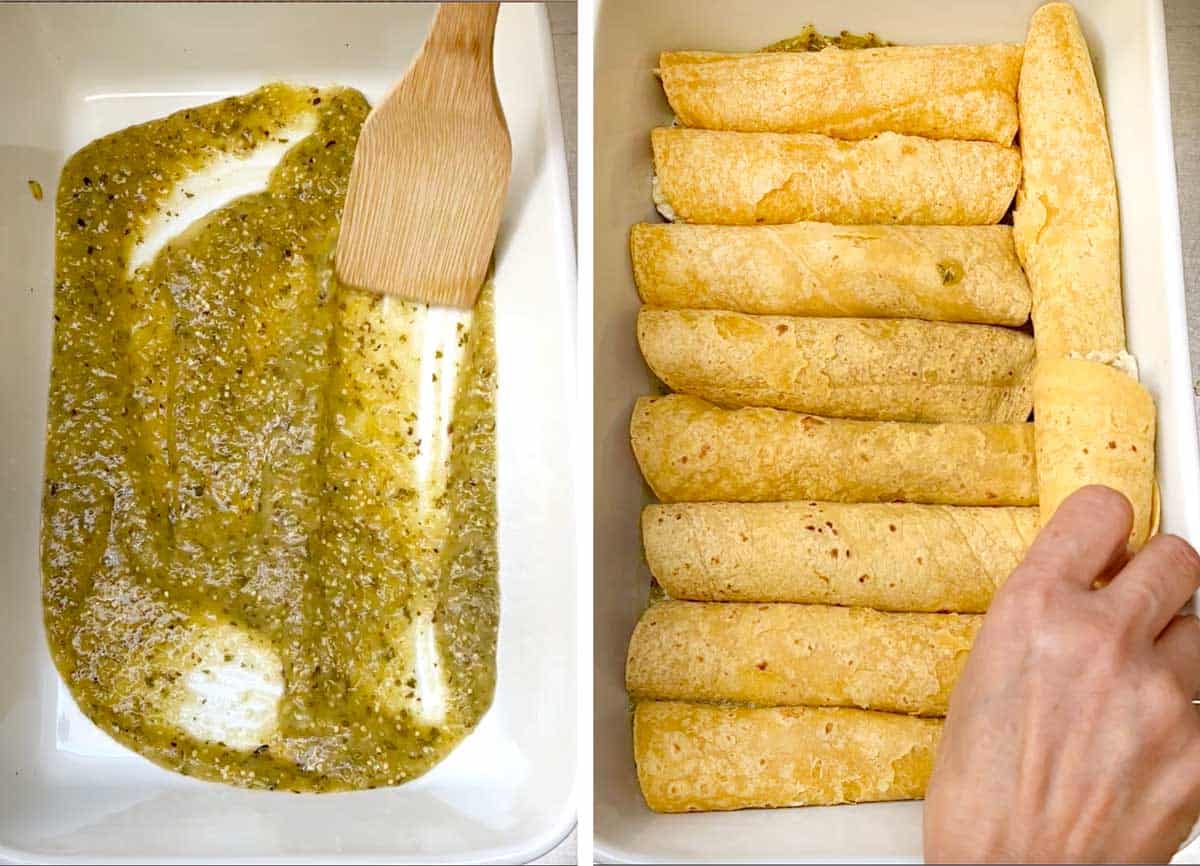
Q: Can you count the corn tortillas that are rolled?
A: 10